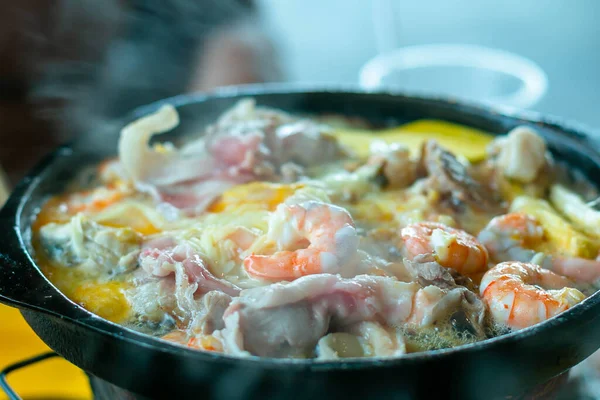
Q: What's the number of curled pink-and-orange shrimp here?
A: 4